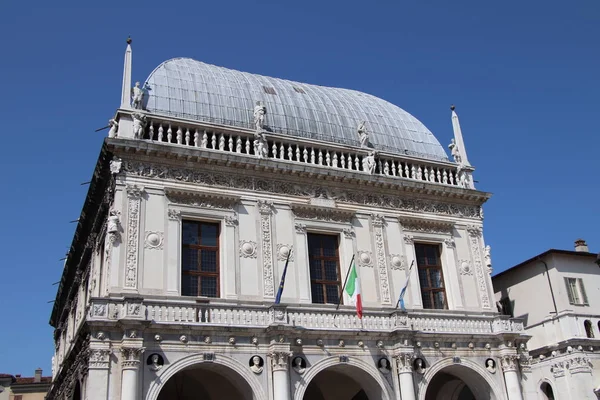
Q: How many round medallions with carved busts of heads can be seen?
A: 6